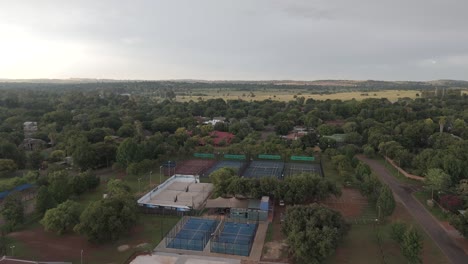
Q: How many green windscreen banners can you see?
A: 4